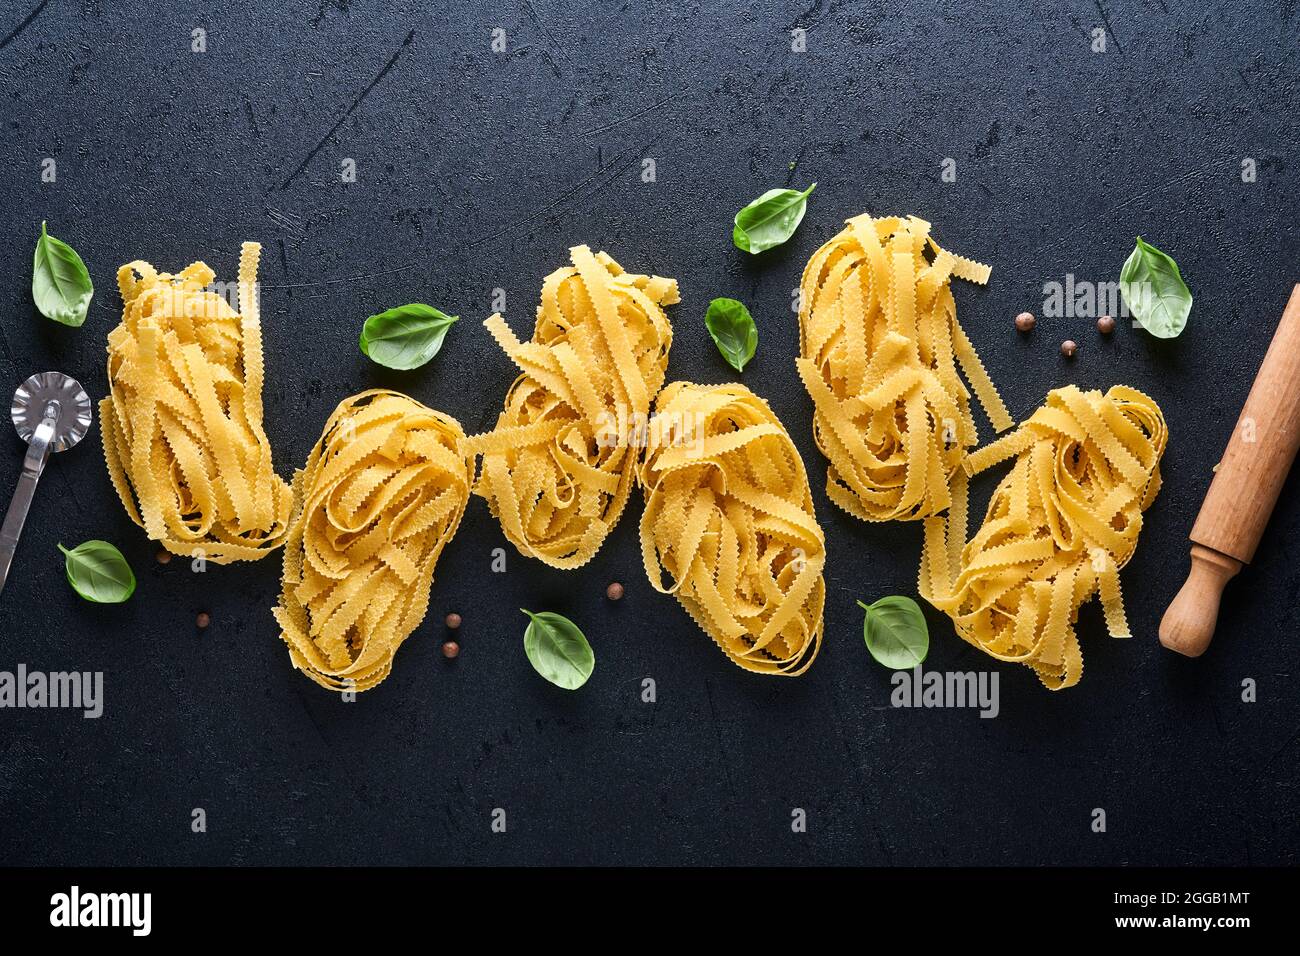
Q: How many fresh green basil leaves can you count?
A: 8